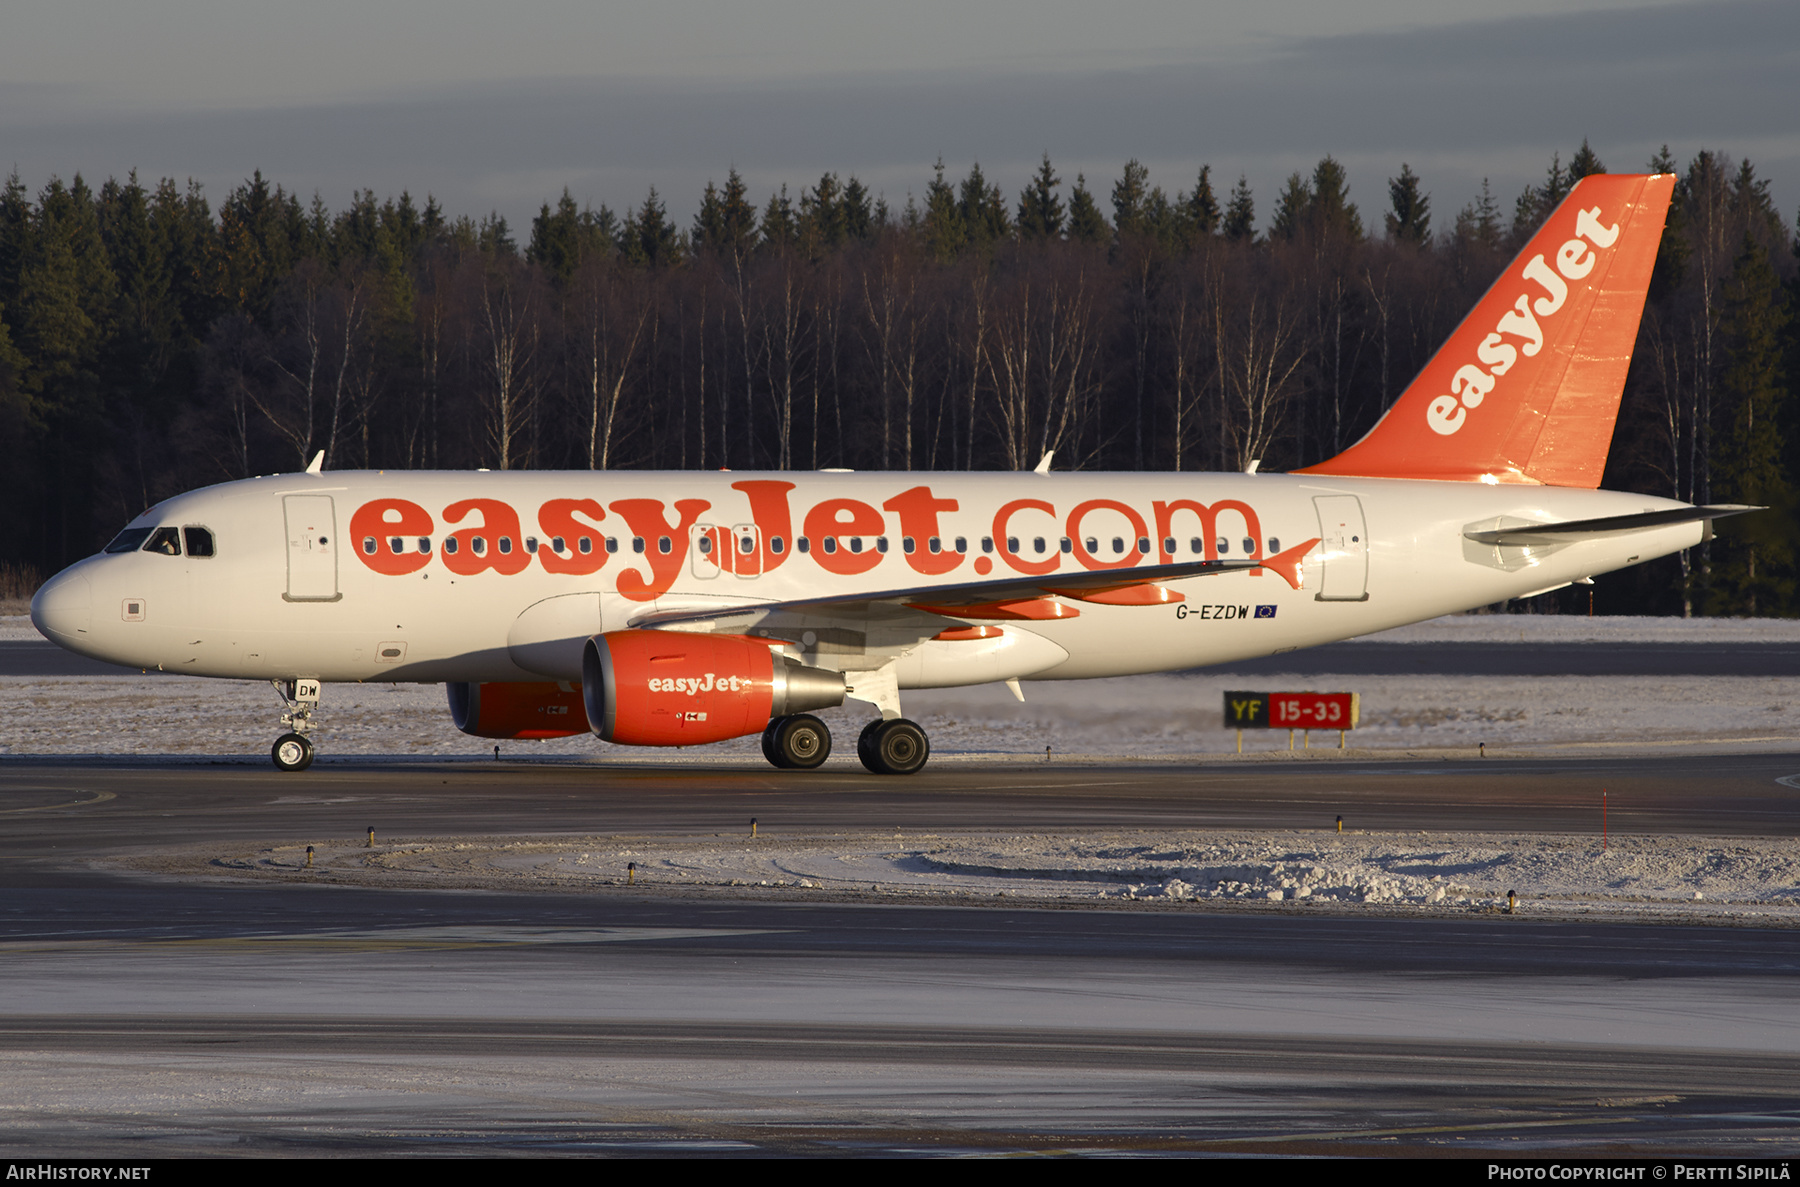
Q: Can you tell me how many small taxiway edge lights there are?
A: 9